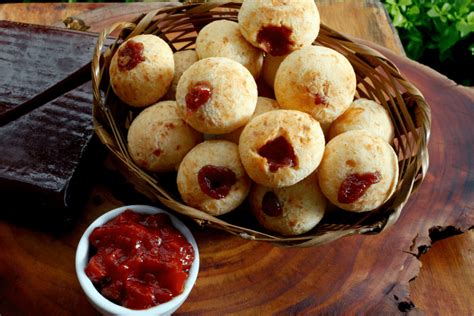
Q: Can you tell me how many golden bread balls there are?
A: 14